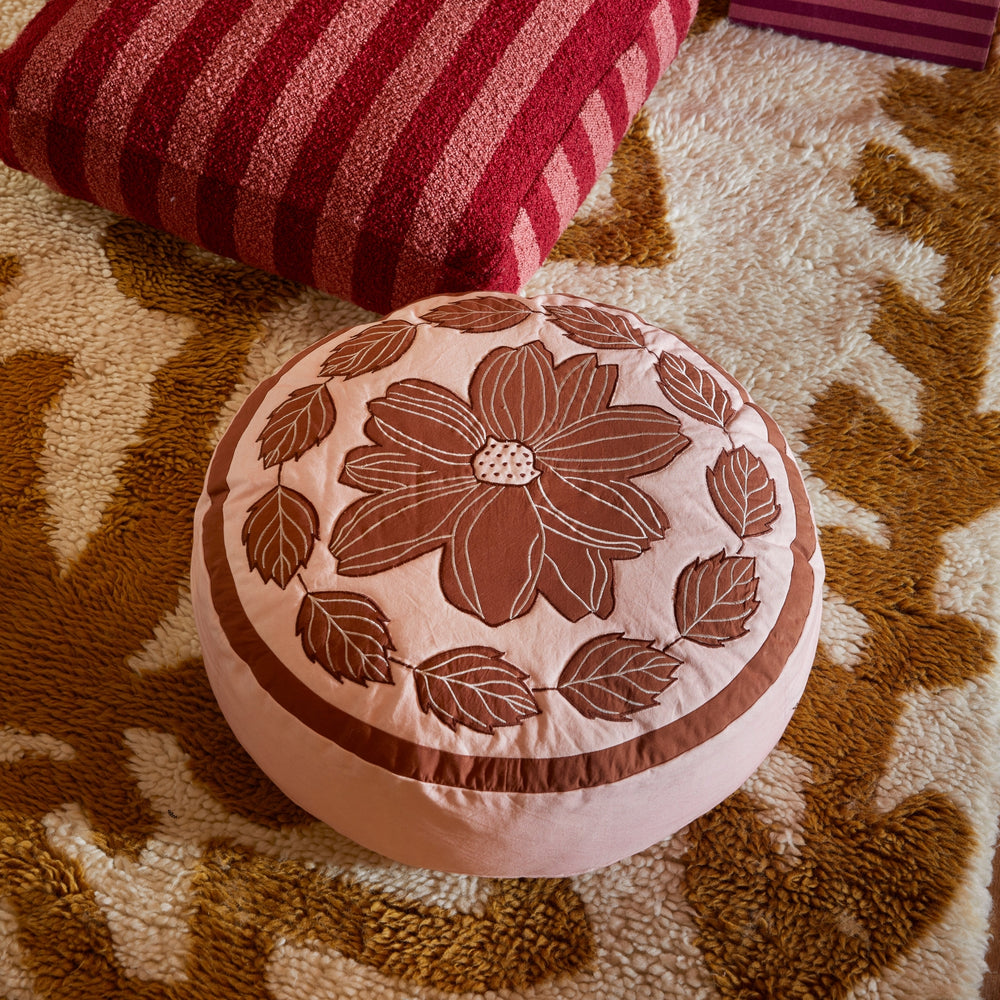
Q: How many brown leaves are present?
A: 11